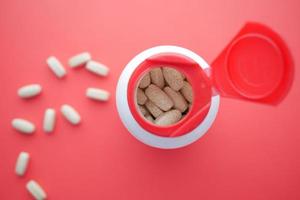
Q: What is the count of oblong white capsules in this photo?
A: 10